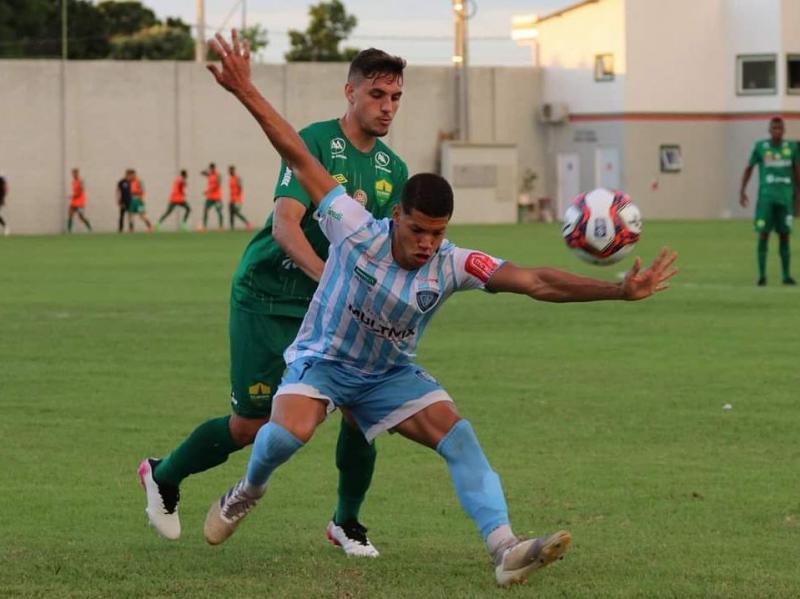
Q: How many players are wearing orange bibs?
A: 5